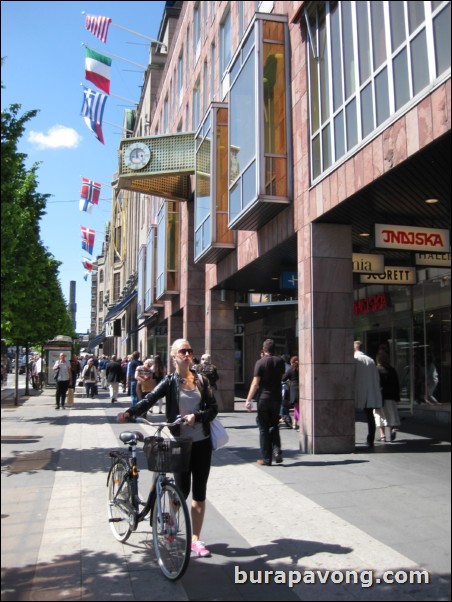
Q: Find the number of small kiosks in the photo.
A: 1